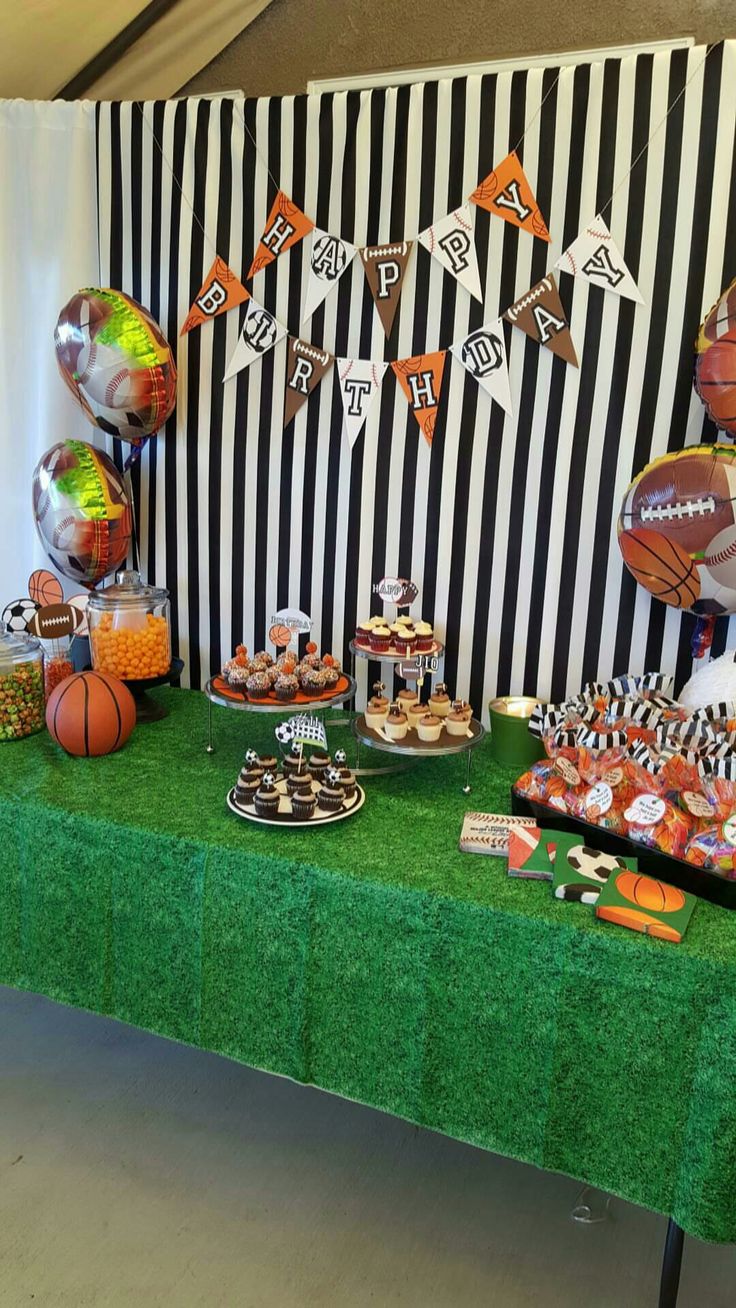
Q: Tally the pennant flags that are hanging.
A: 13